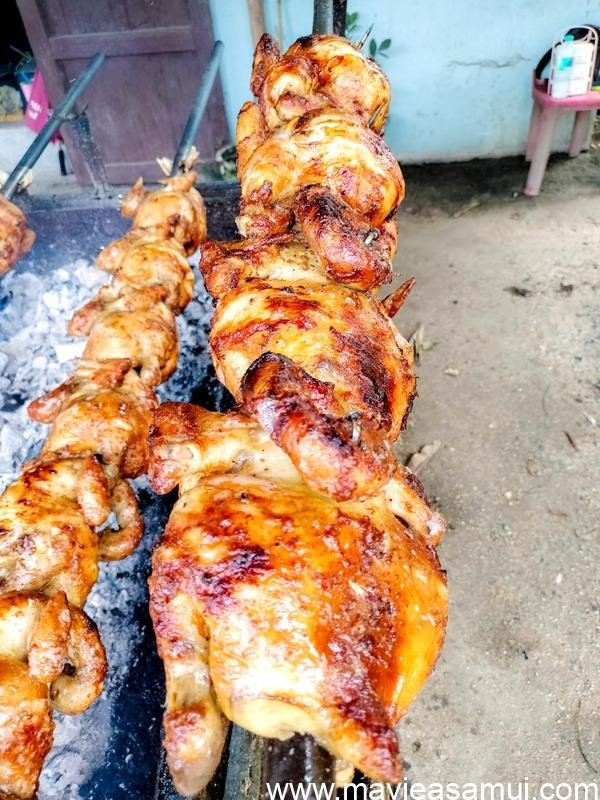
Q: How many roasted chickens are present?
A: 11